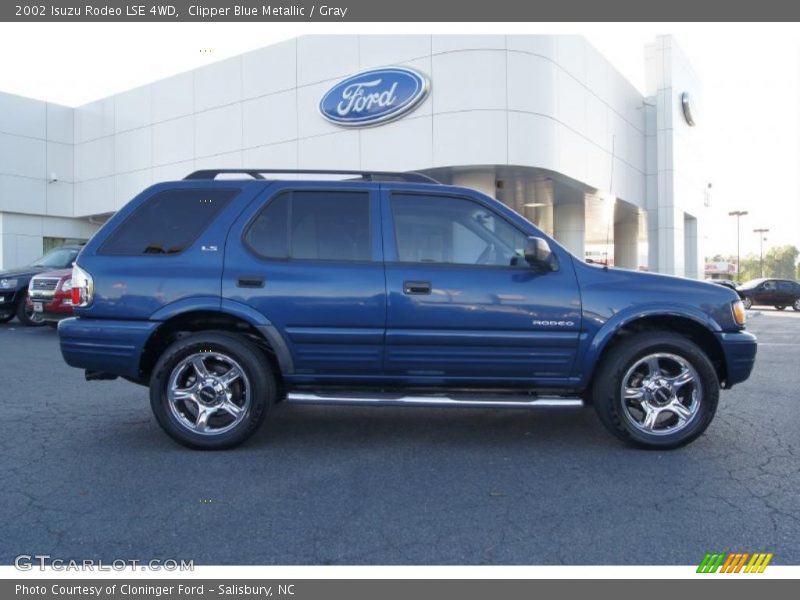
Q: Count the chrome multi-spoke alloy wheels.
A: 2